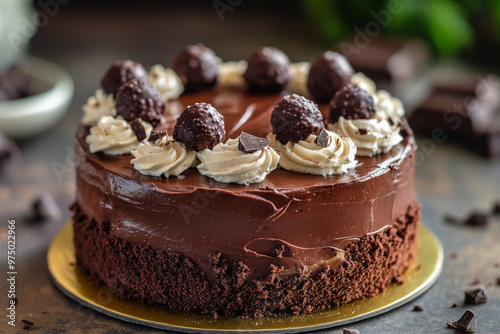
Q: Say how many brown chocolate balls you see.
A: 8